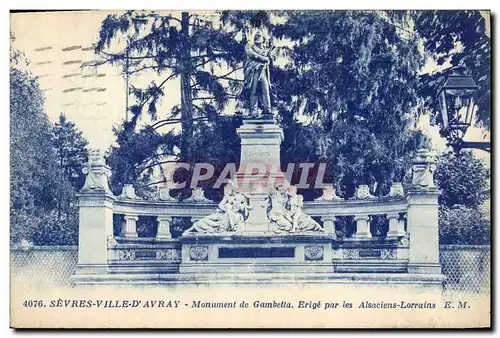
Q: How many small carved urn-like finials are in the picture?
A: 6